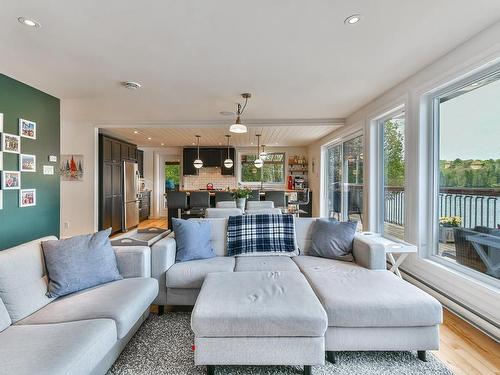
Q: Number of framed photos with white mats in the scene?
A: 5